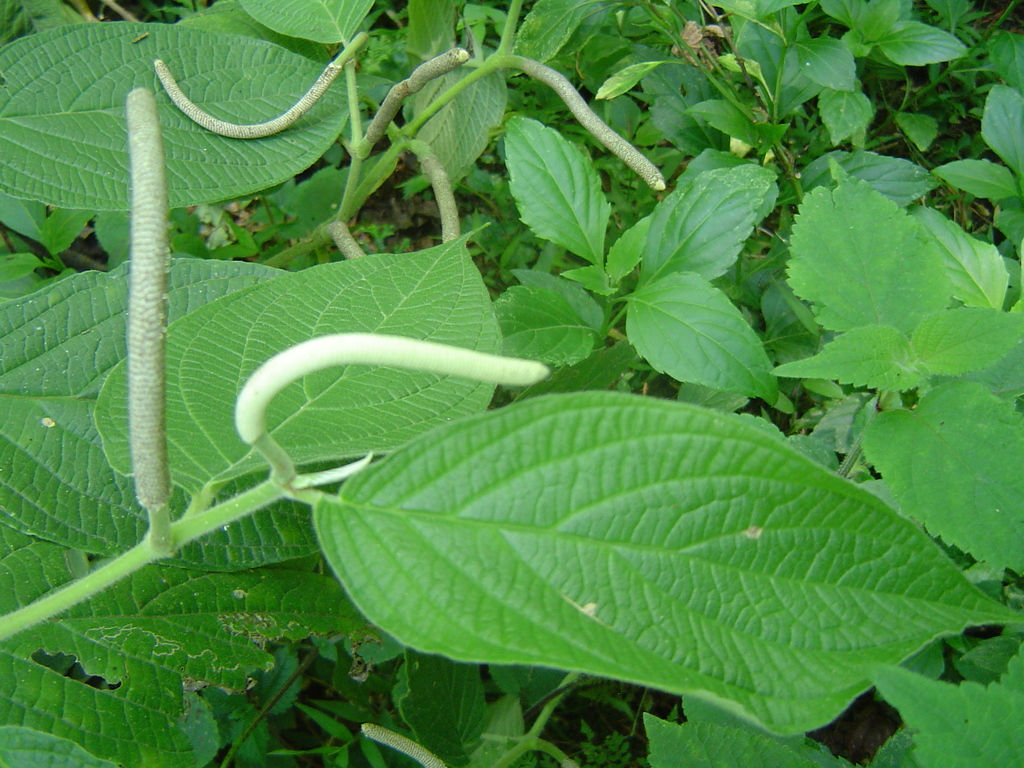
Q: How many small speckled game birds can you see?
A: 0